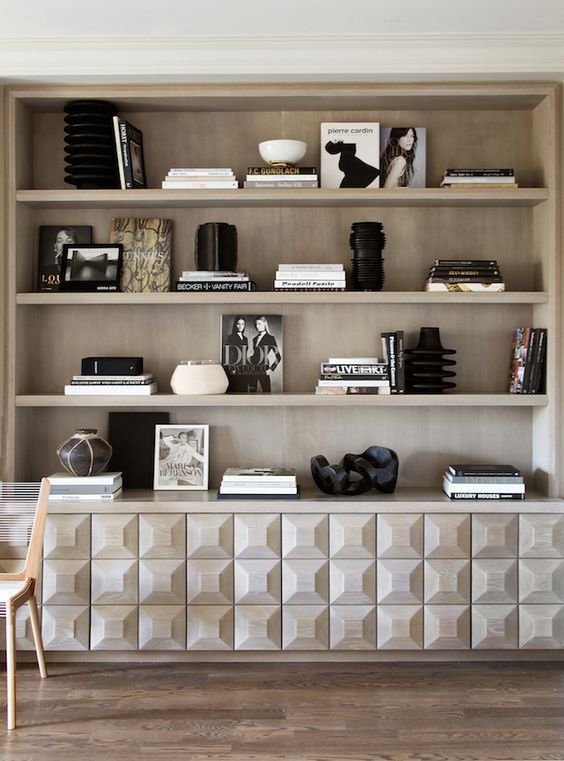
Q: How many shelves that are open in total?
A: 4